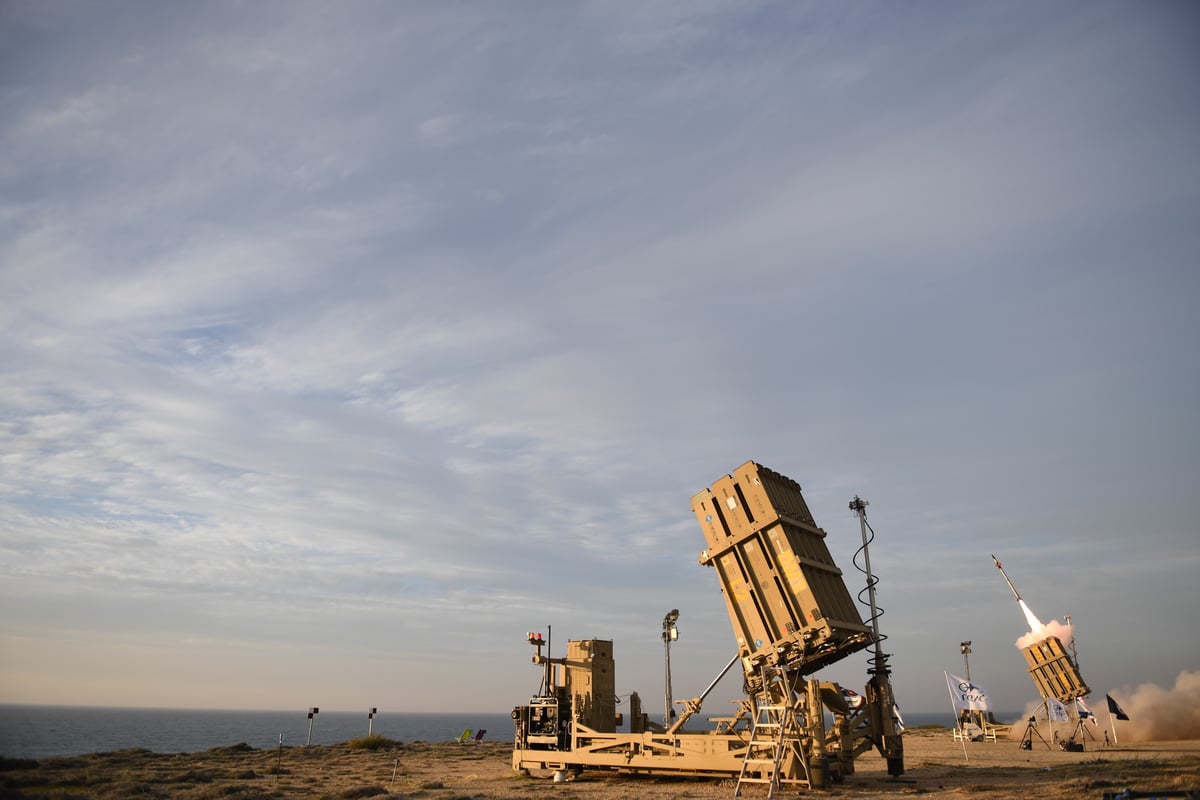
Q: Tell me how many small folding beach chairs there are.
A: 2